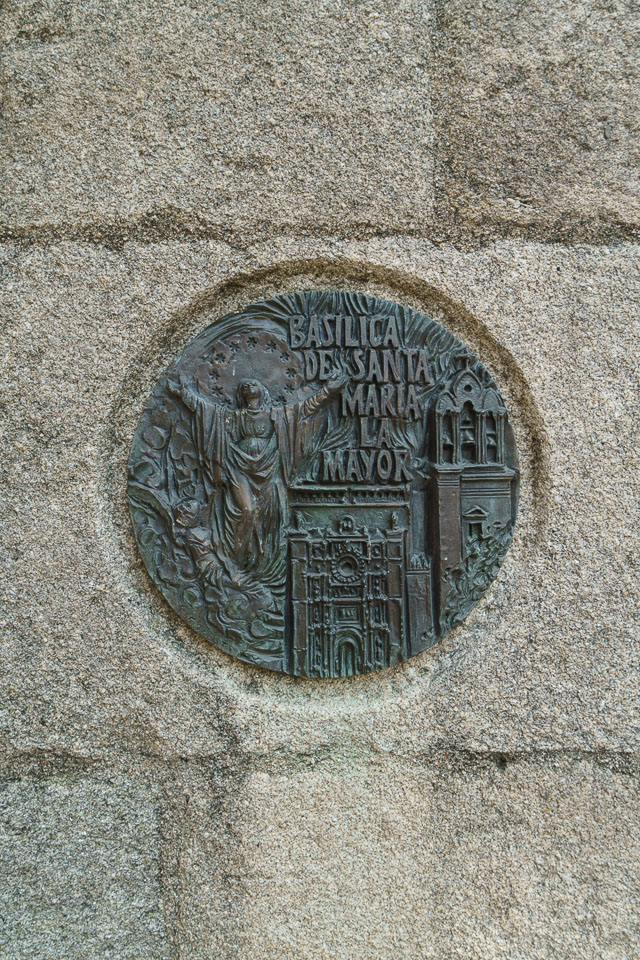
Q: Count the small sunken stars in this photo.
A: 11